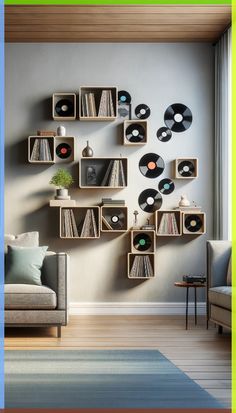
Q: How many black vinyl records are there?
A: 14